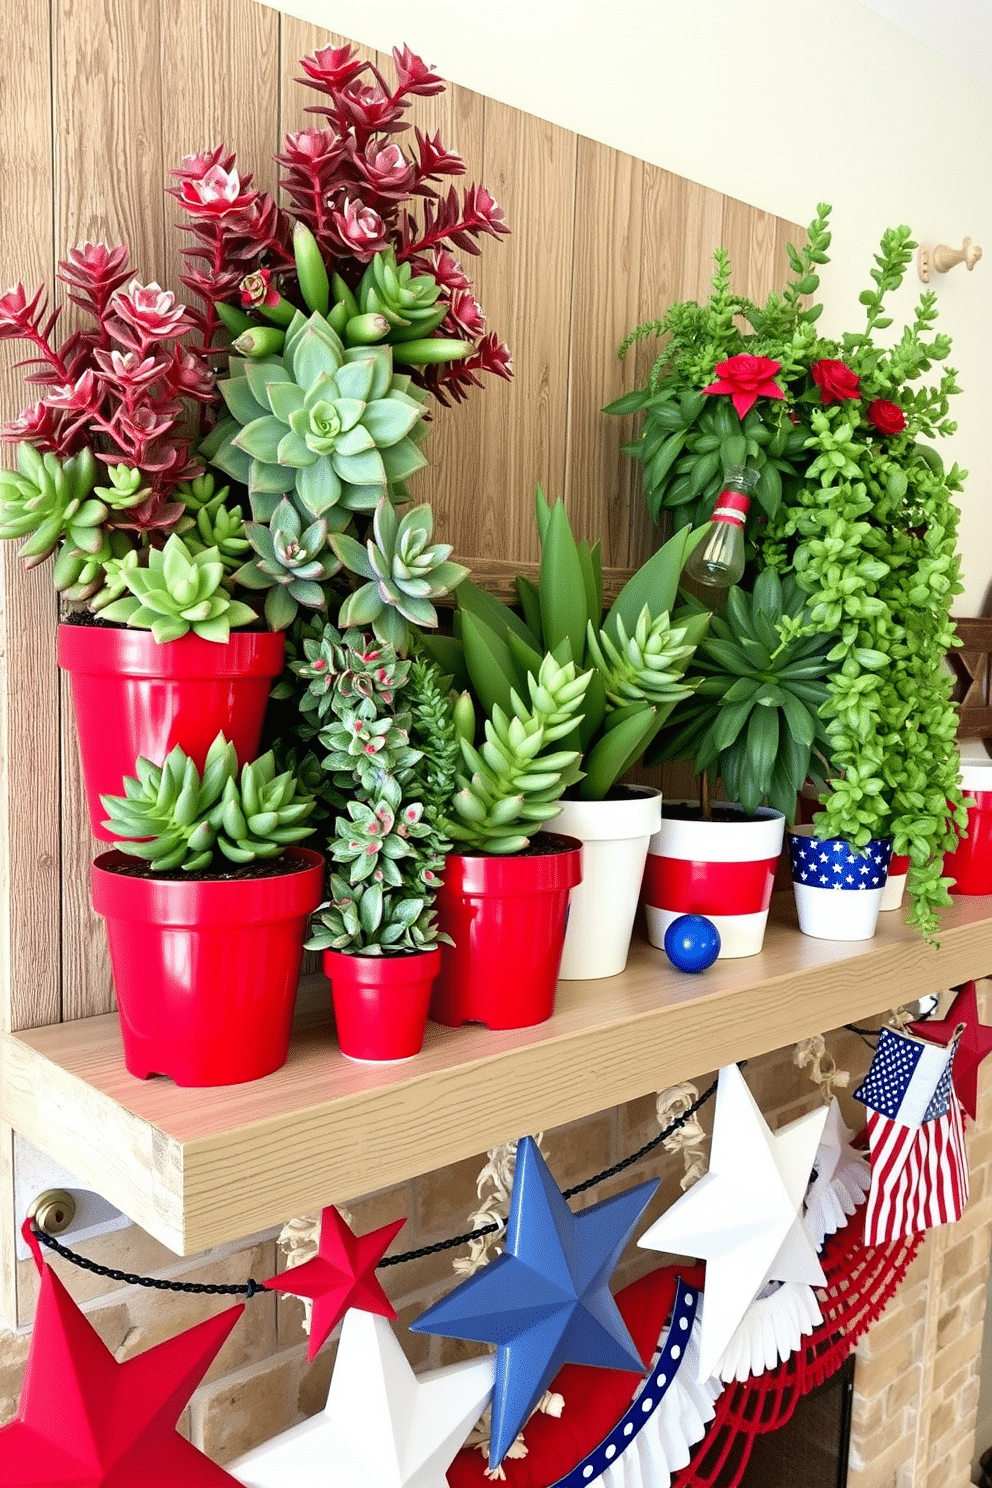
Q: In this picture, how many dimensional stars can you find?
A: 6